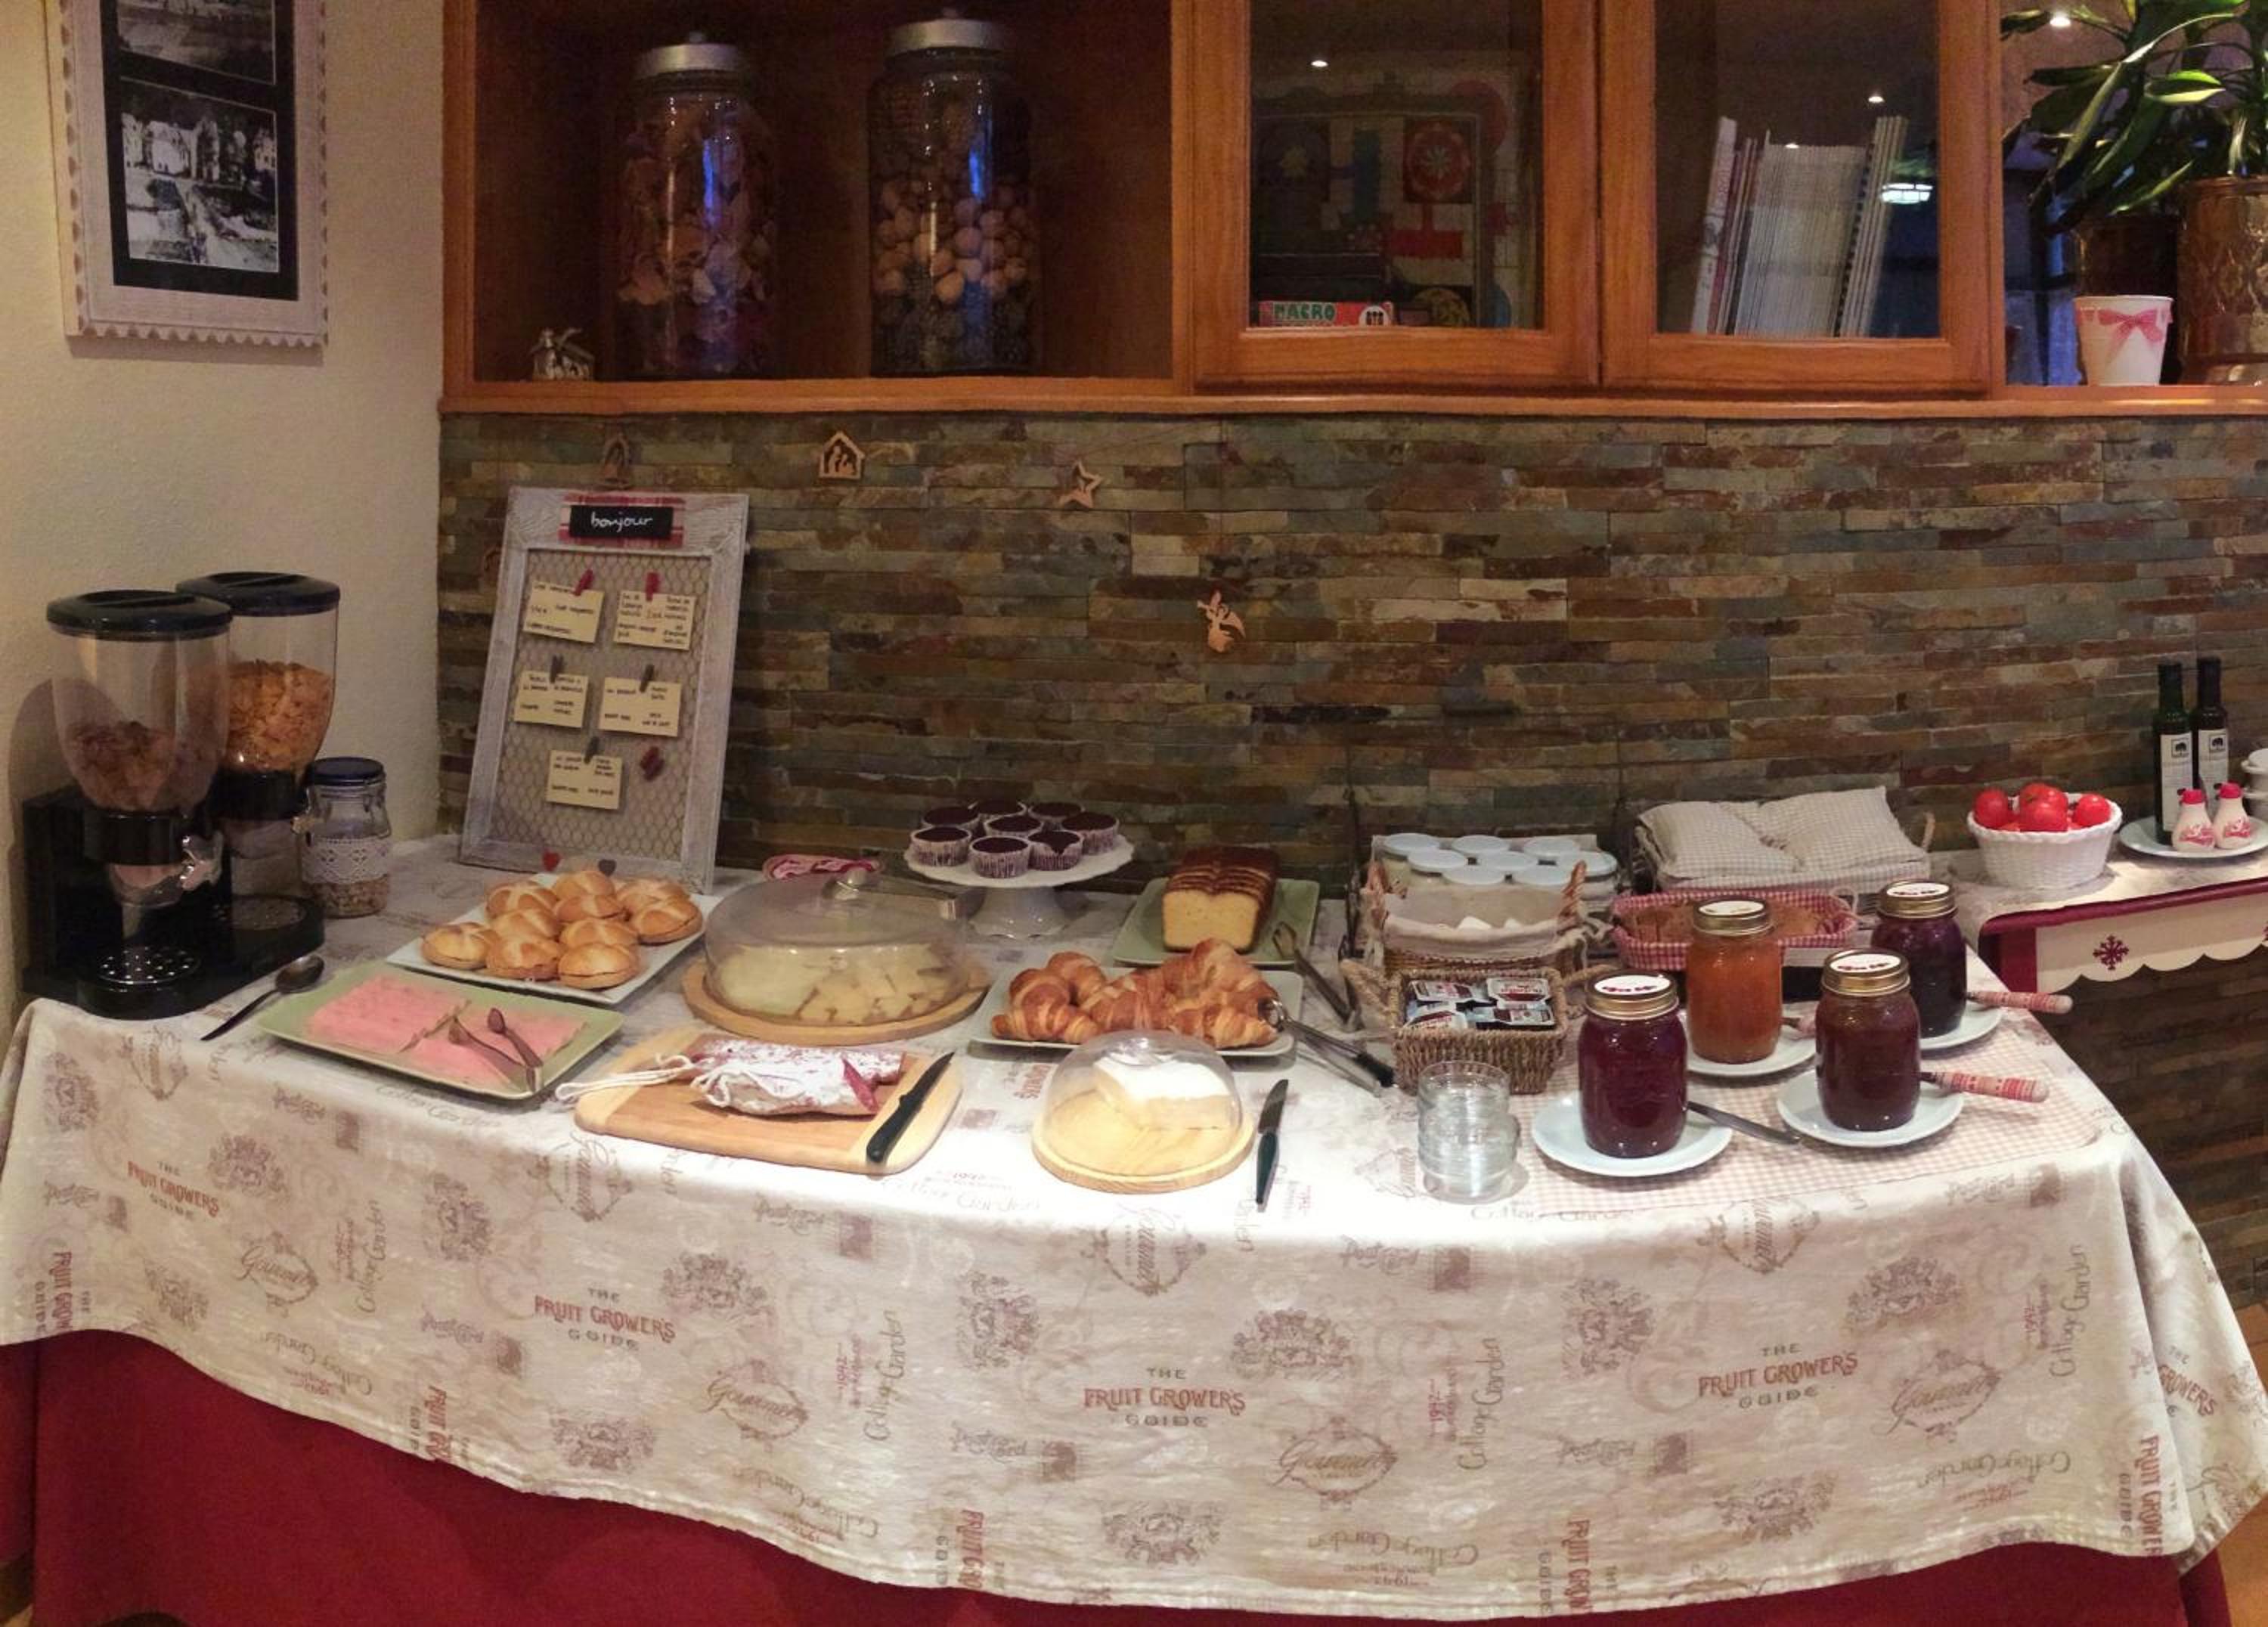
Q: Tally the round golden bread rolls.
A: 10